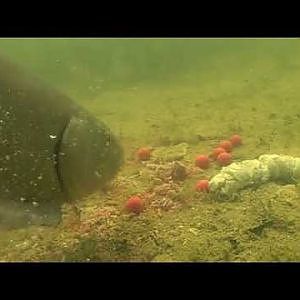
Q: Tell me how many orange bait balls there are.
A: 8